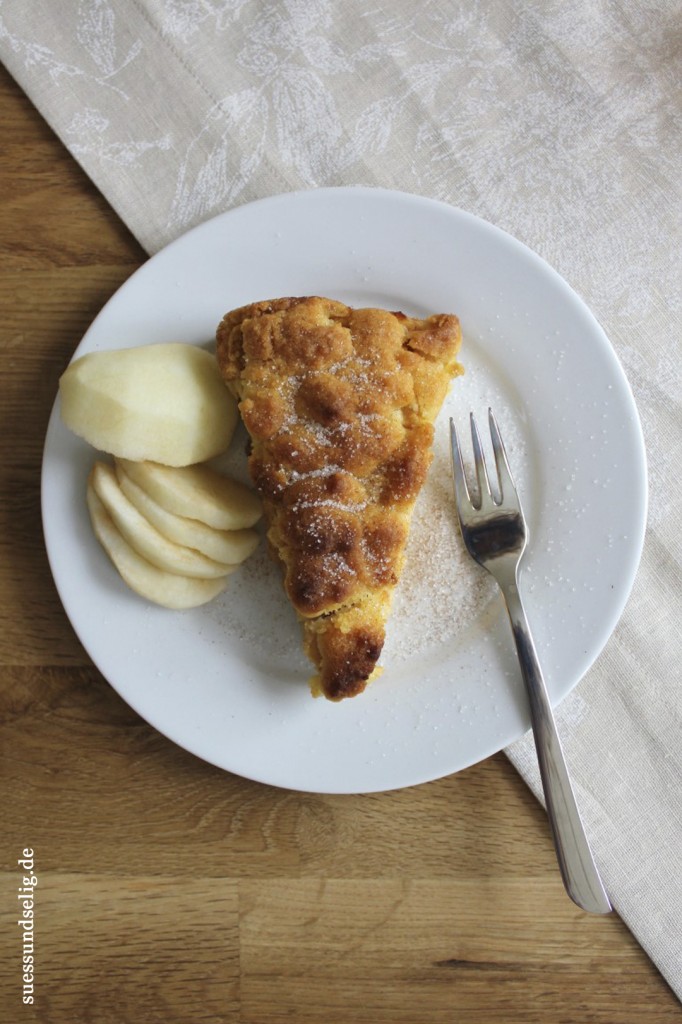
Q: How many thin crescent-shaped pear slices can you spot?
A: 4